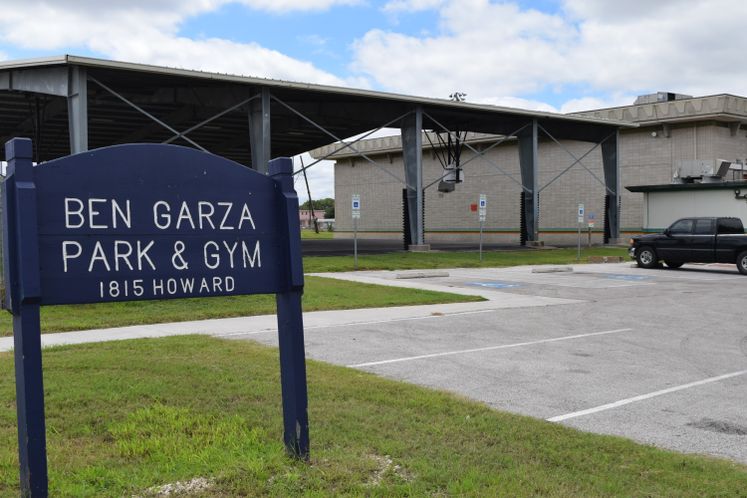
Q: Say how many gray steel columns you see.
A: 5